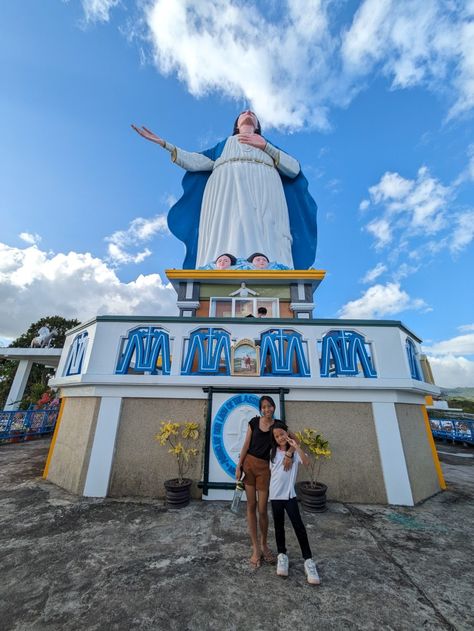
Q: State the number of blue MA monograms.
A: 6